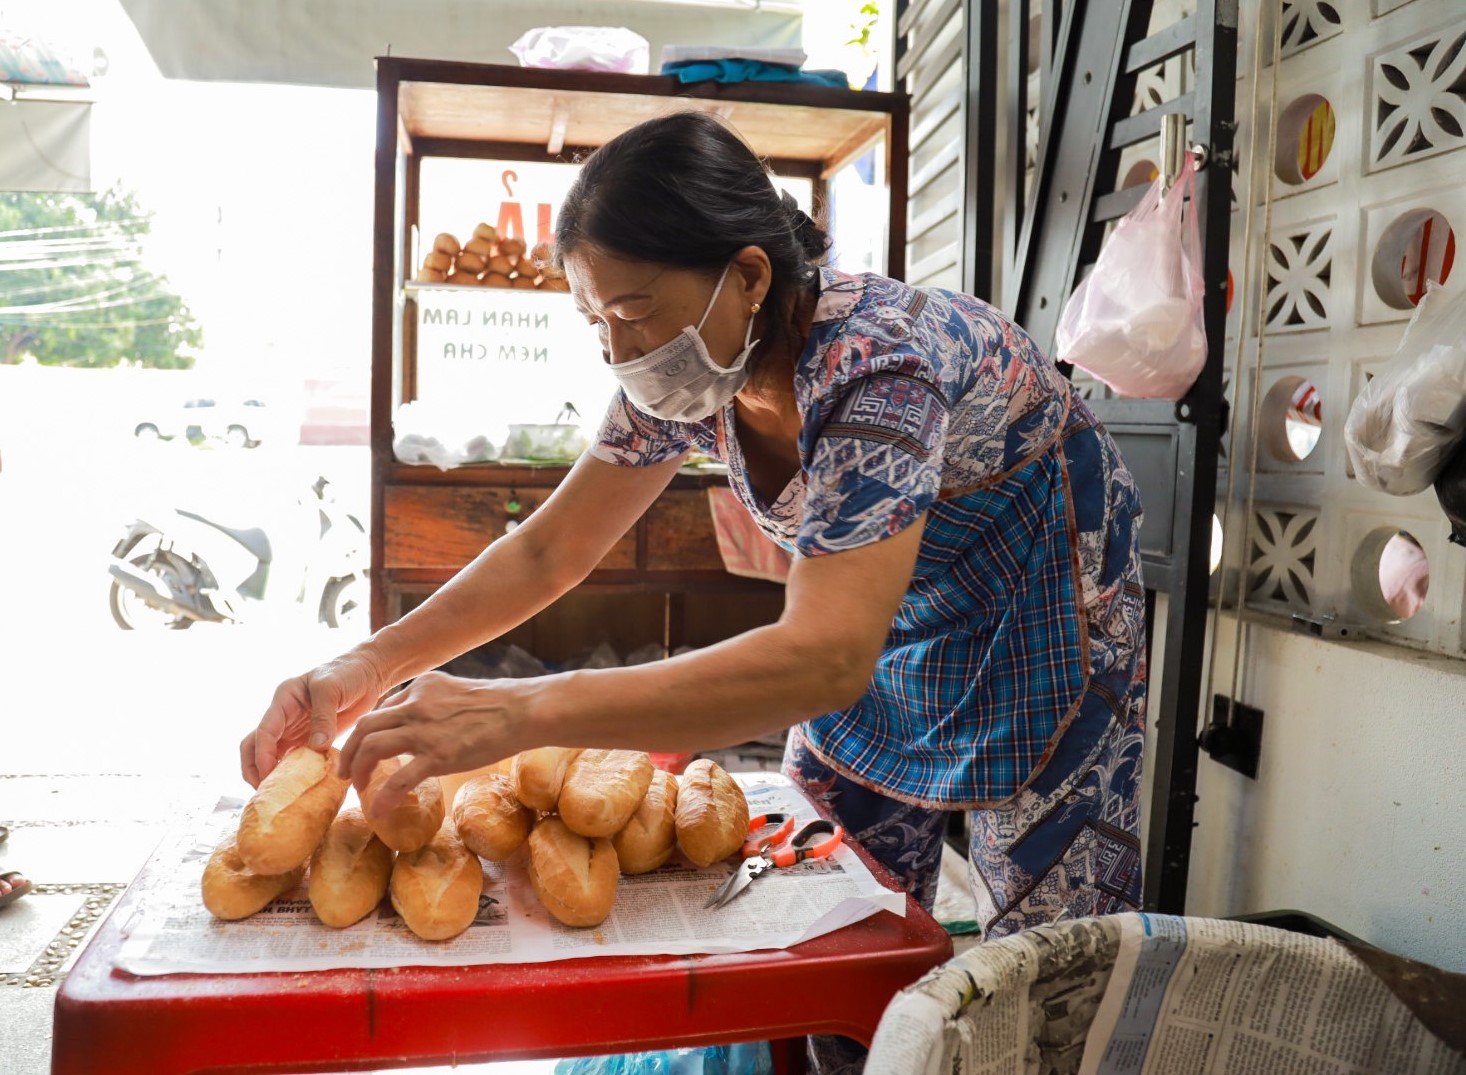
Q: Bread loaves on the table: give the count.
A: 11